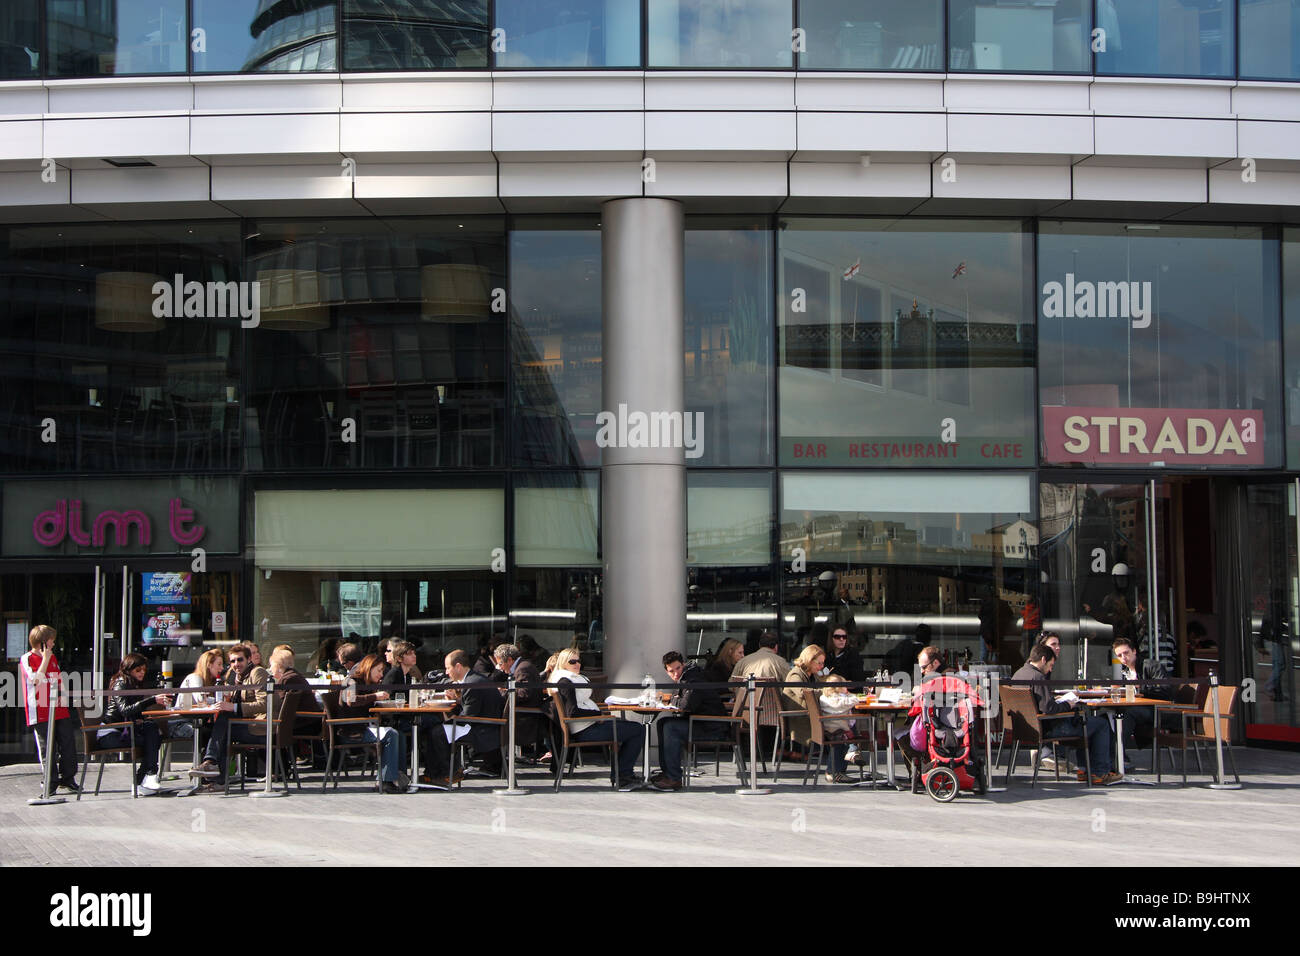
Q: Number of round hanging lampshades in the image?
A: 3